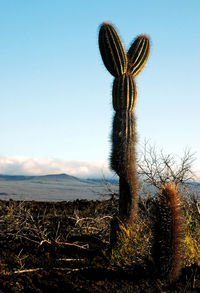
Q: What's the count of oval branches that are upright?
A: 2